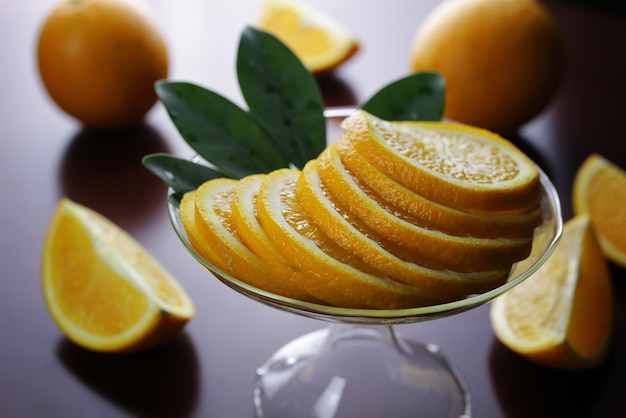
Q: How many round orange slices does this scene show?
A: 8